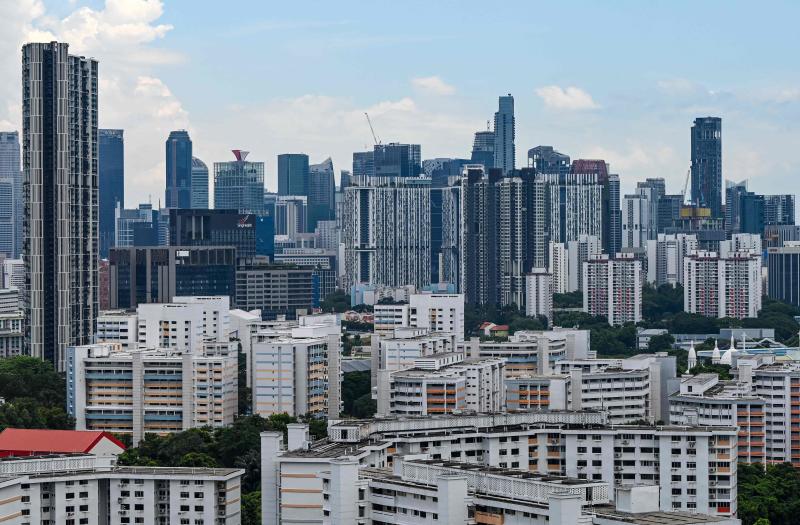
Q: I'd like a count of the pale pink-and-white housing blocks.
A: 2